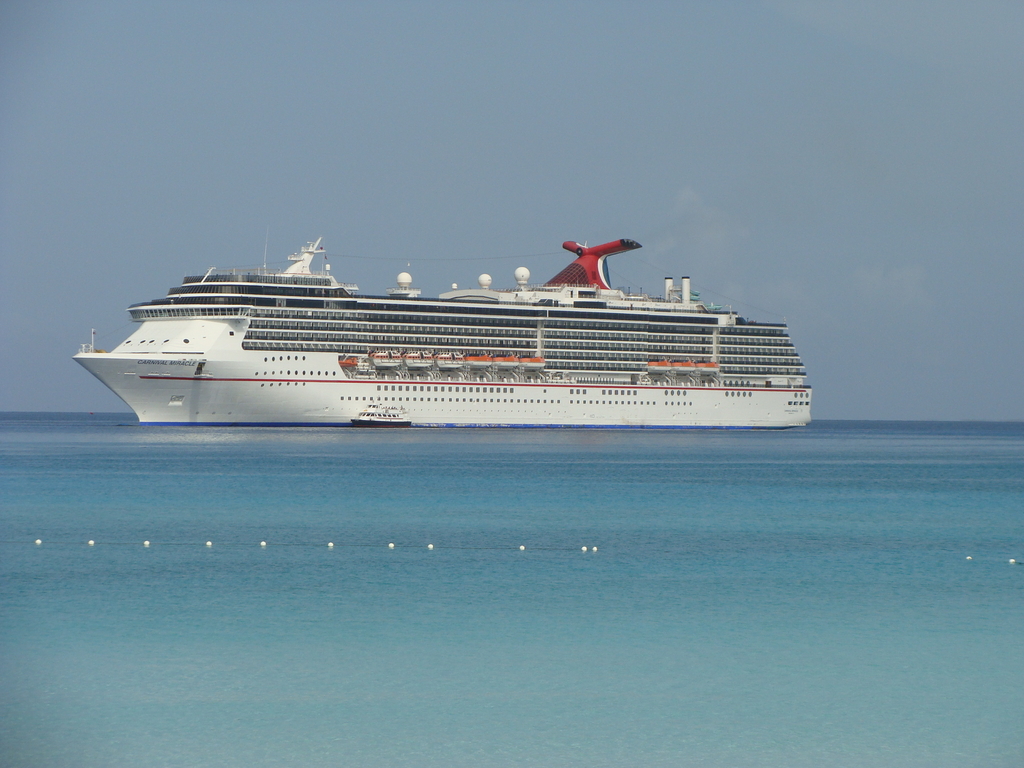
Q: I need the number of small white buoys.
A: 13